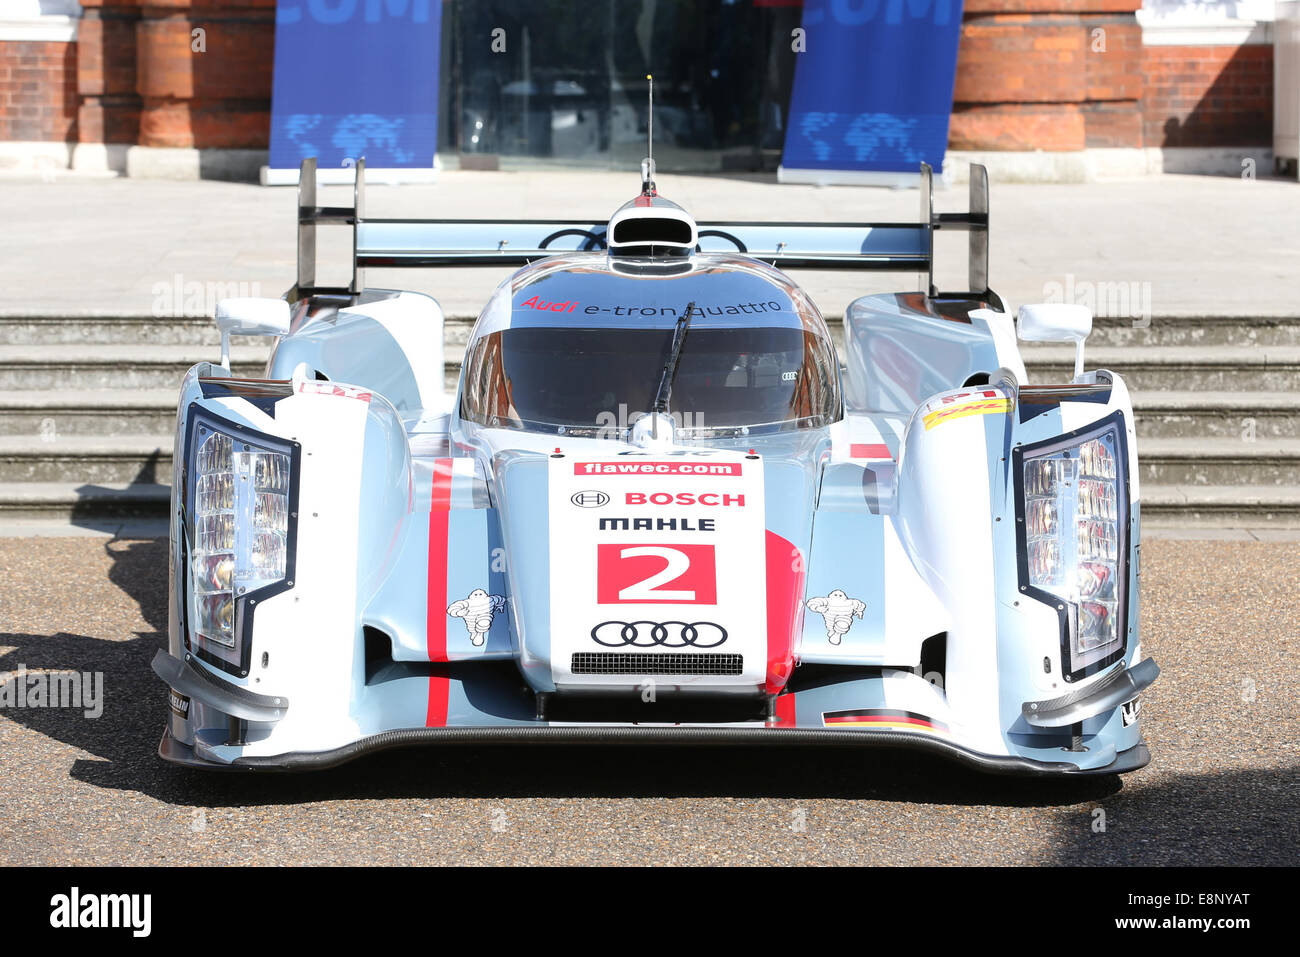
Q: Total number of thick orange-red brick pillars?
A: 2